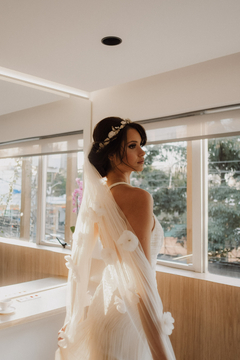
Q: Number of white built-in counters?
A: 1